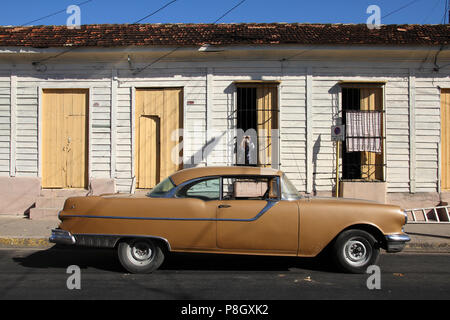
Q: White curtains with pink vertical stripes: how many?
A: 1